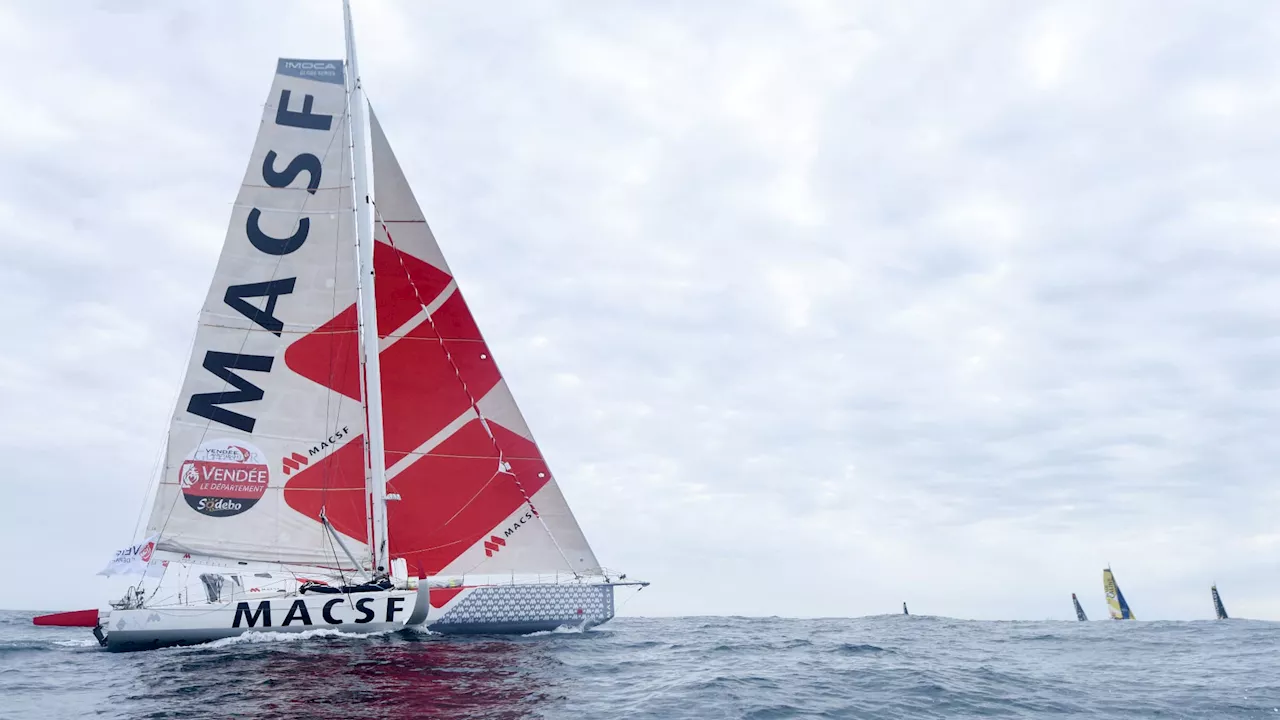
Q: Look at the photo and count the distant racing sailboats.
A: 4